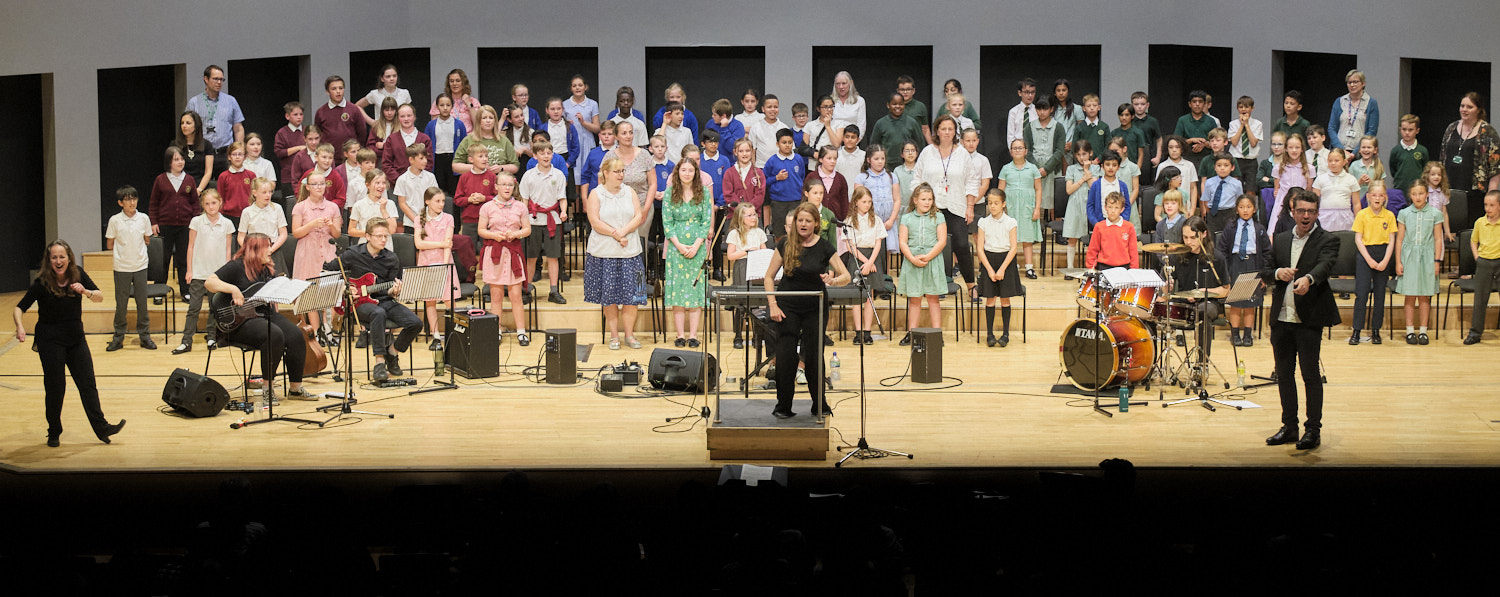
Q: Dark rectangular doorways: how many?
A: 11